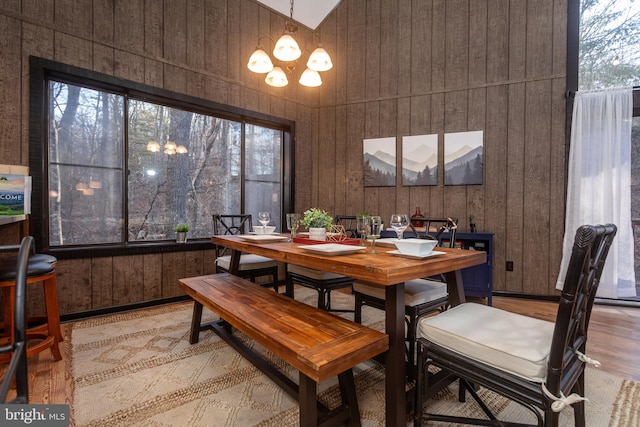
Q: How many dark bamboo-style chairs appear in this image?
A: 4